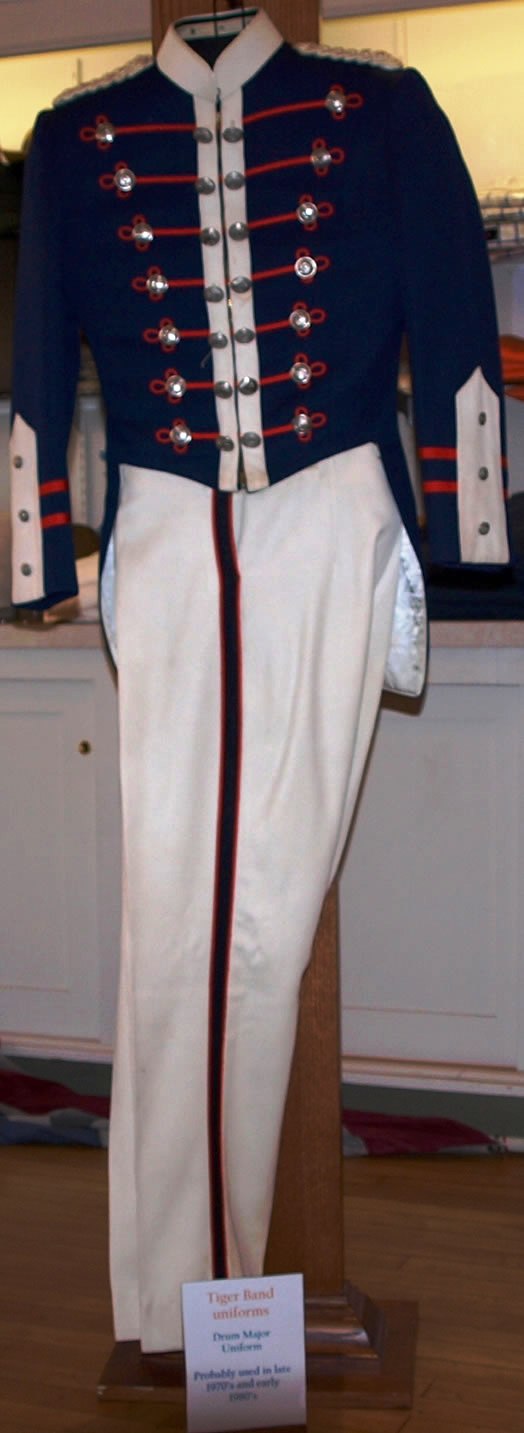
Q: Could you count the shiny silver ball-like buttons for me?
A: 14